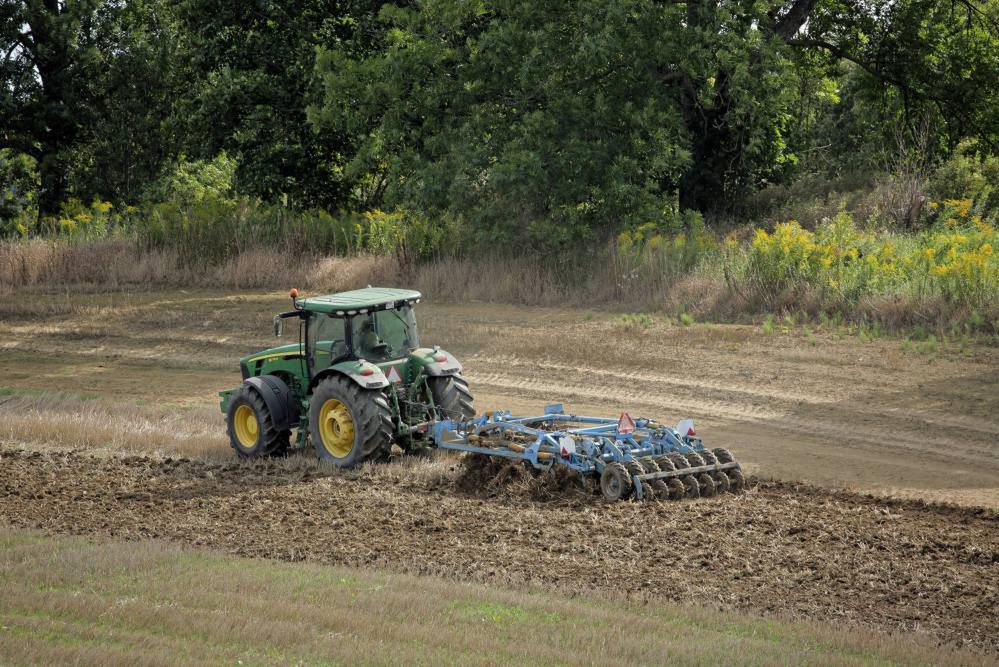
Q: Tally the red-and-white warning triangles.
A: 2